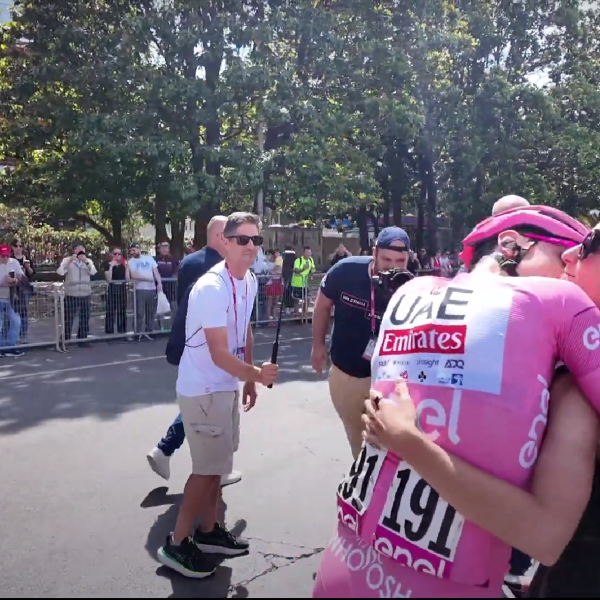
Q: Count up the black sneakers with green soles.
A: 2